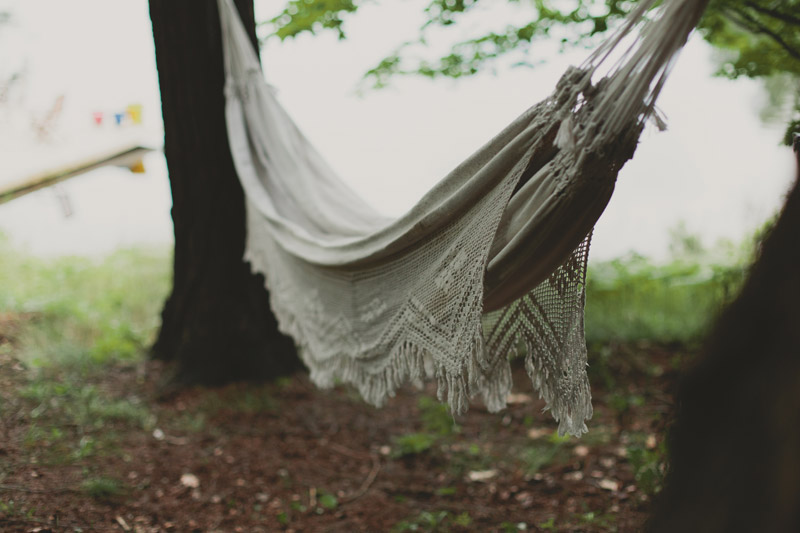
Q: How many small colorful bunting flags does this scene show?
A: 3